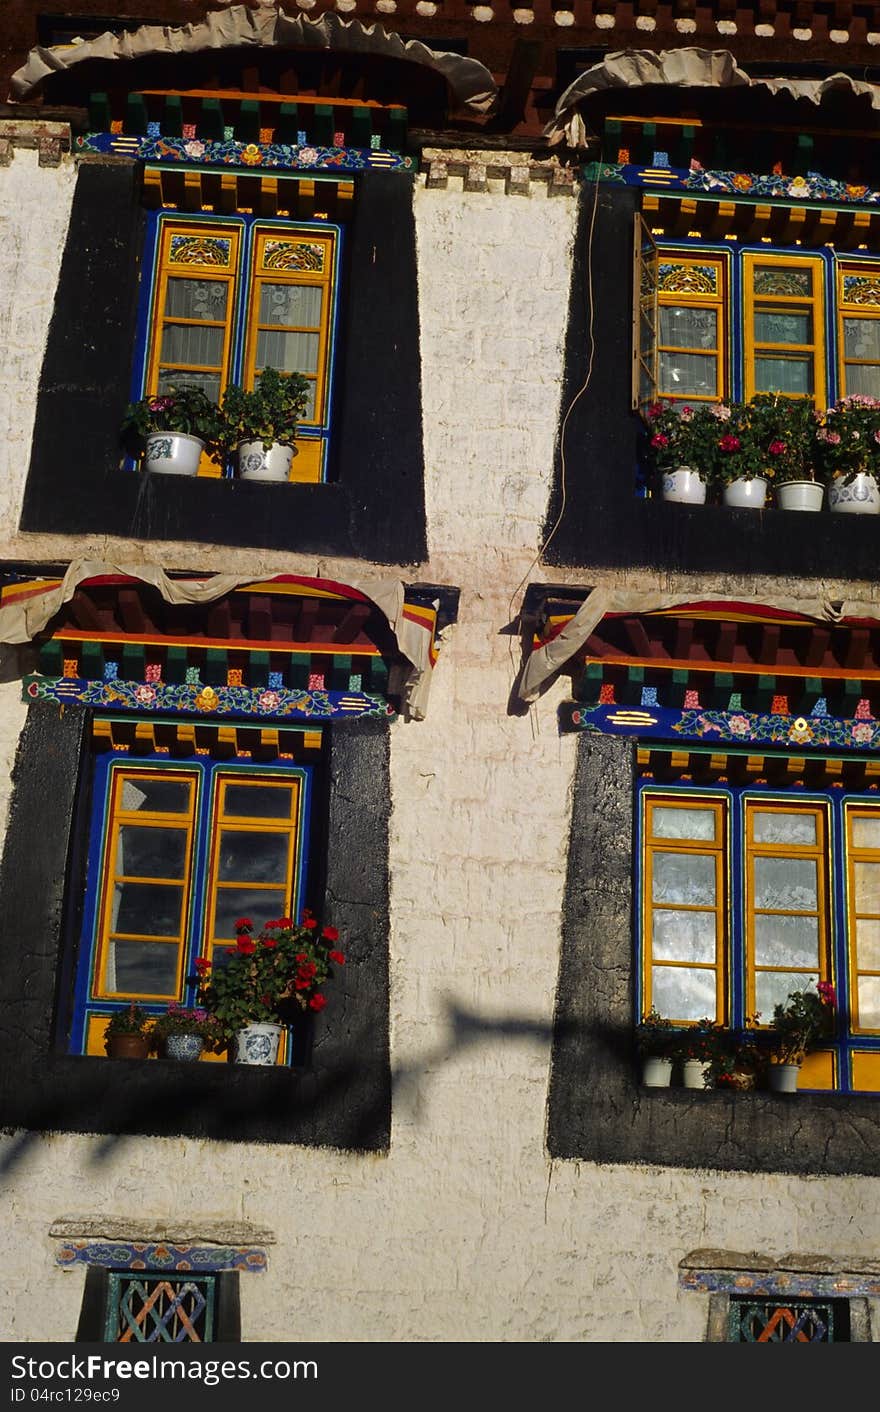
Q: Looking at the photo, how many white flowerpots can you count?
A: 10